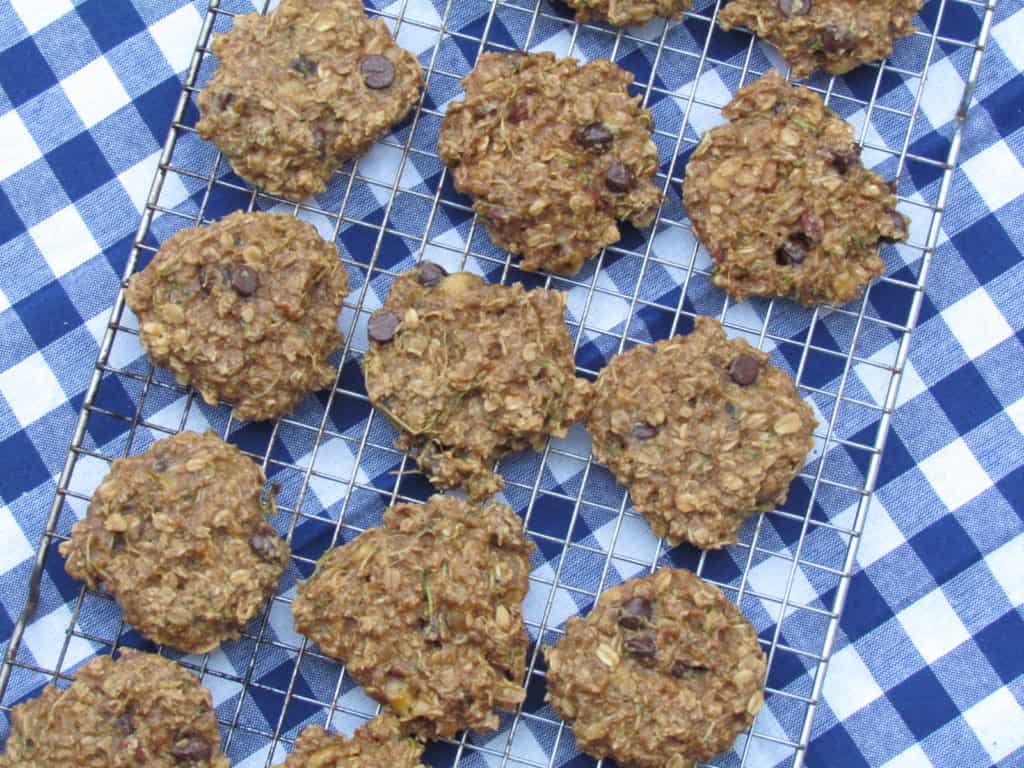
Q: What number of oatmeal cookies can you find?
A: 13